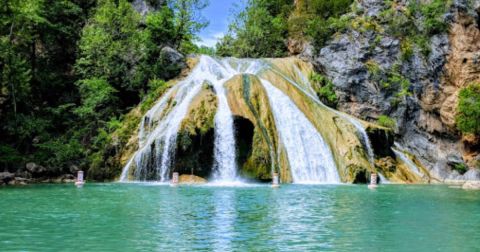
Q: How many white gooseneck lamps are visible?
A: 0